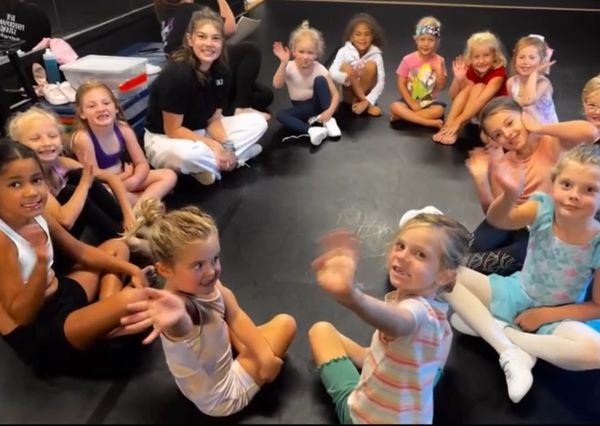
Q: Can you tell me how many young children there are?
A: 13